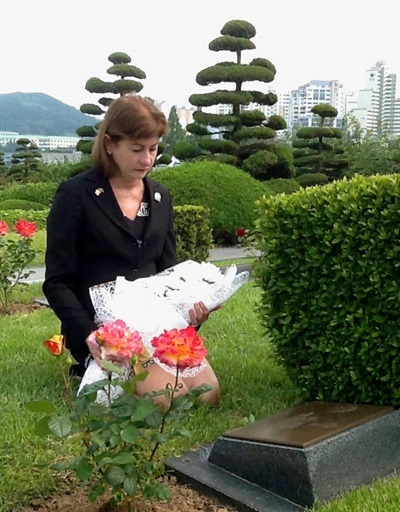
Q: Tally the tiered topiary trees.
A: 4